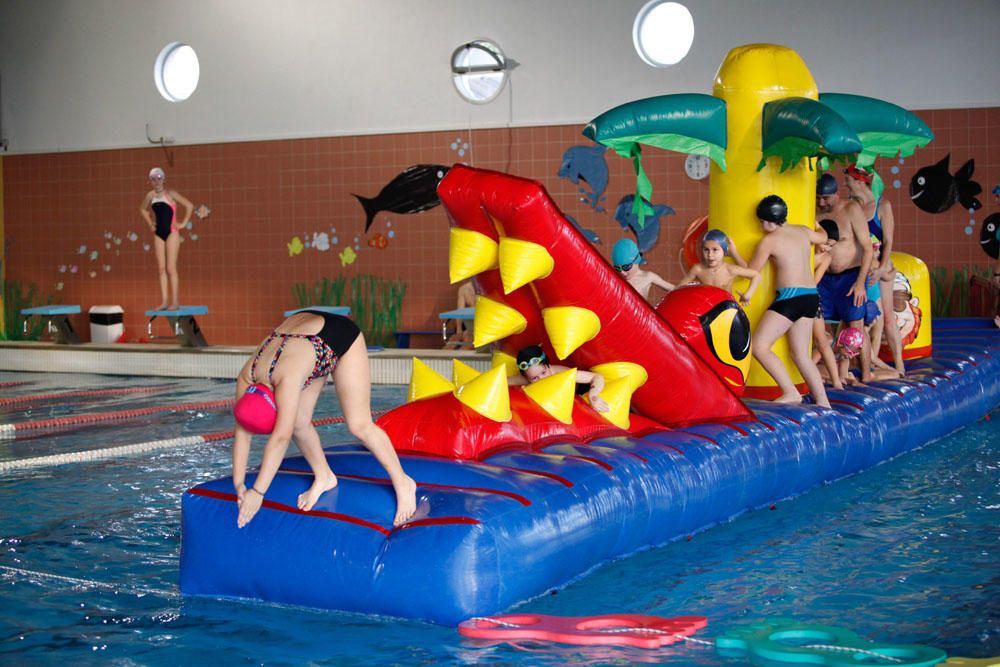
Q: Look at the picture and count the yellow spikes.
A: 11